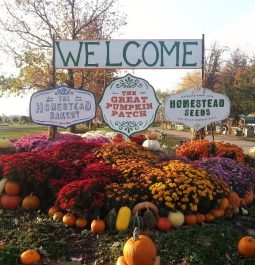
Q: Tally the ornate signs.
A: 3